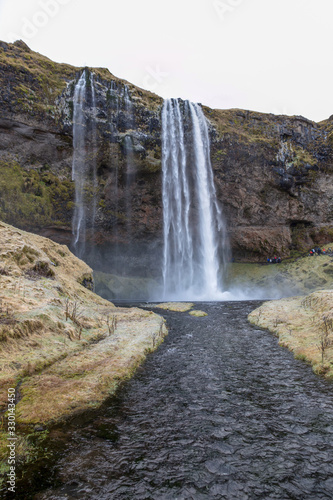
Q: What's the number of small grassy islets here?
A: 2